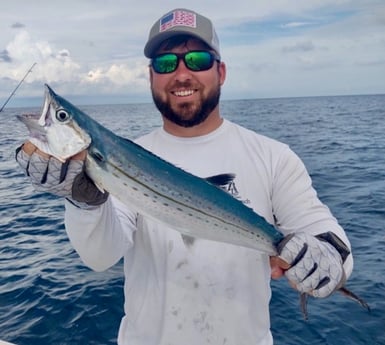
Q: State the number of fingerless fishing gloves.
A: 2